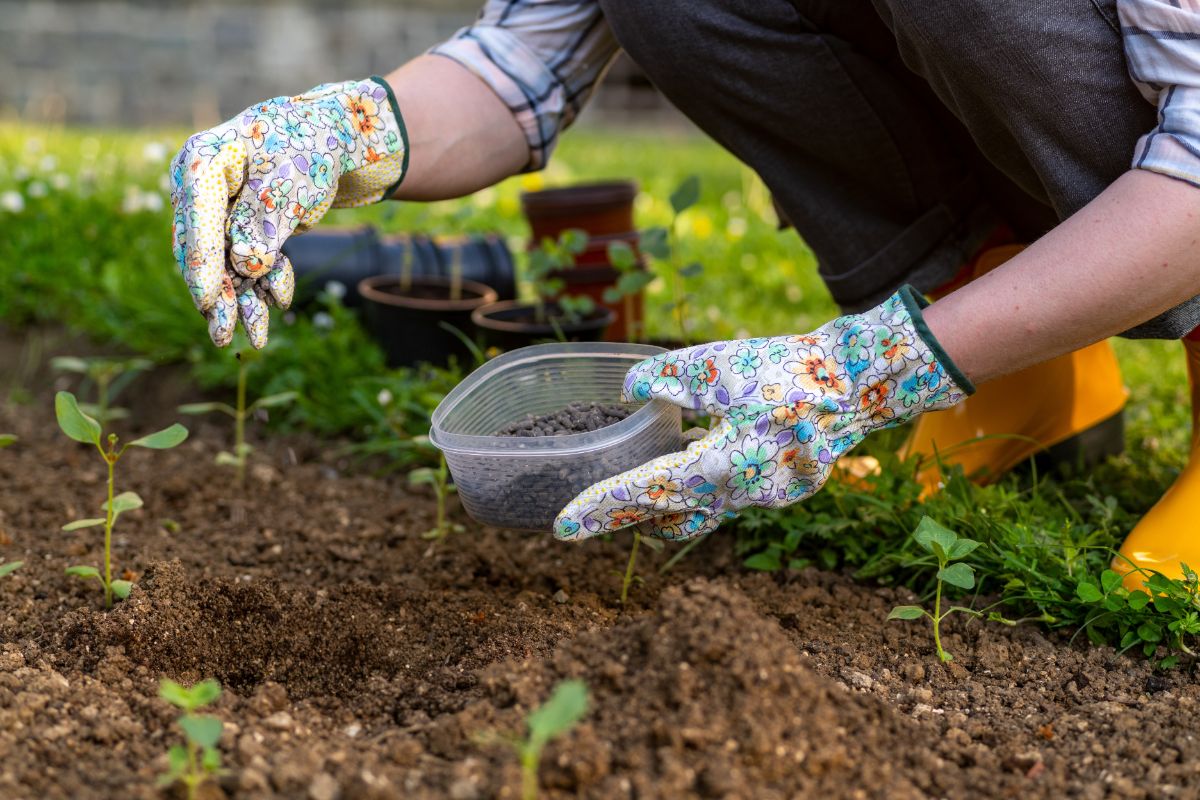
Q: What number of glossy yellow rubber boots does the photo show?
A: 2